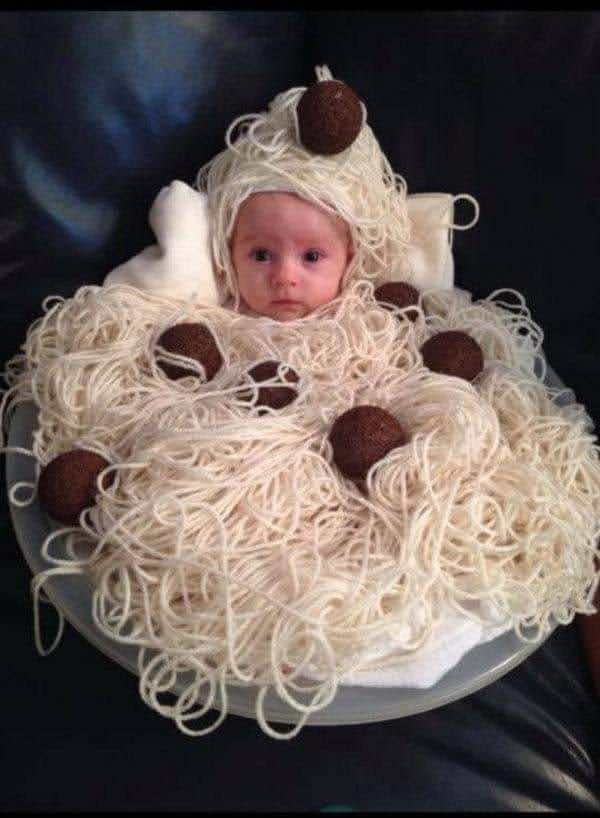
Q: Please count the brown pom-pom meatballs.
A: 7